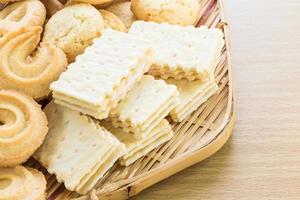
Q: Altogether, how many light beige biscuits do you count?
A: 6